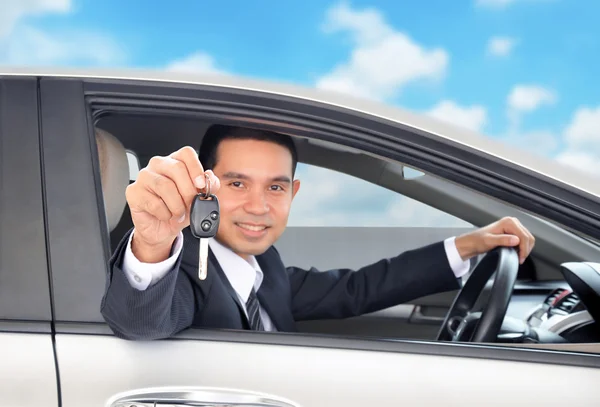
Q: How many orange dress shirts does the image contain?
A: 0